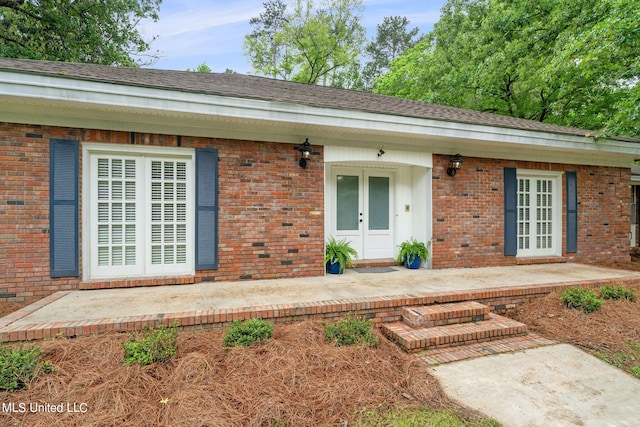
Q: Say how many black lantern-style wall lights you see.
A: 2